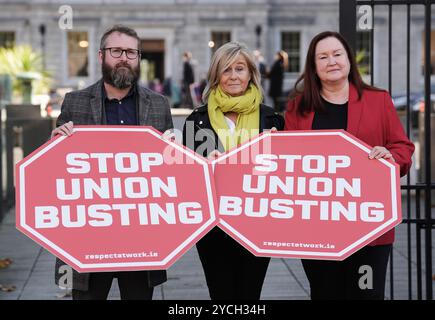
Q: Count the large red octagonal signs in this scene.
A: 2